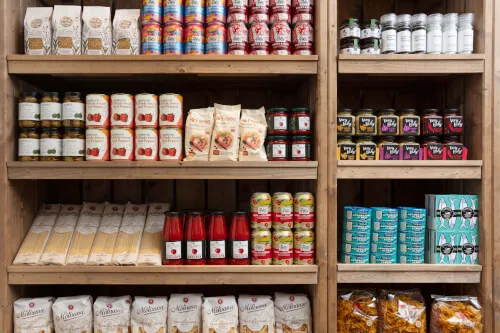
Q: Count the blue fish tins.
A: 15